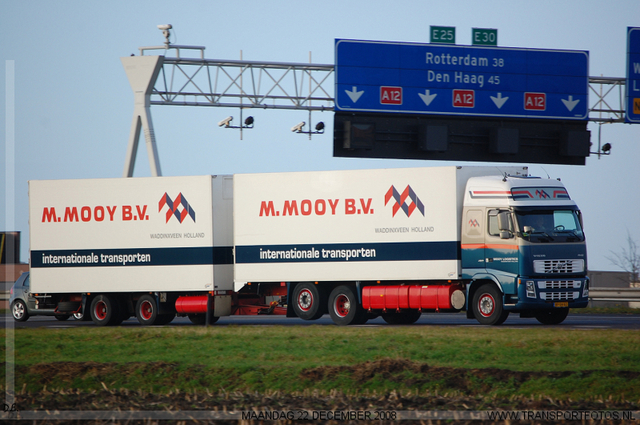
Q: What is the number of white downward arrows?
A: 4